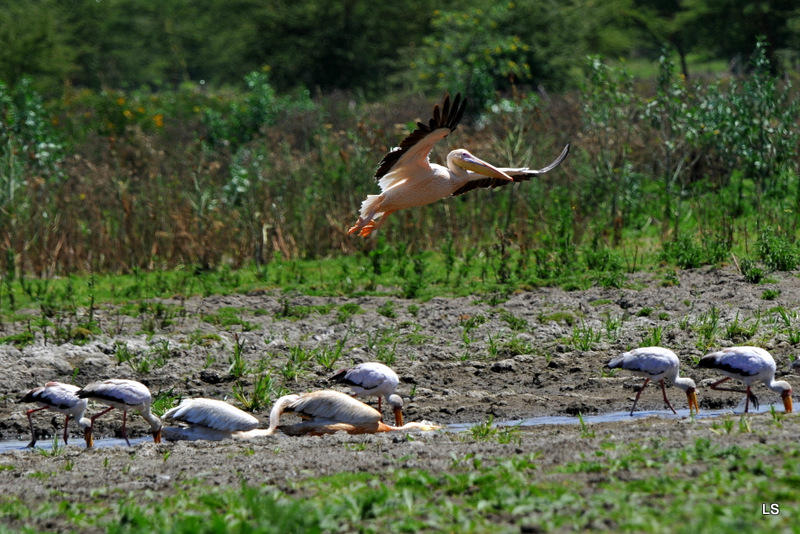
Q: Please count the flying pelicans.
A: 1